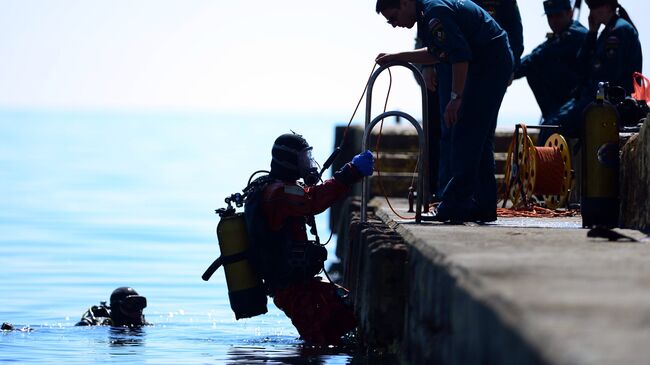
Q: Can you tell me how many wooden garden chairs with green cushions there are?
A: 0